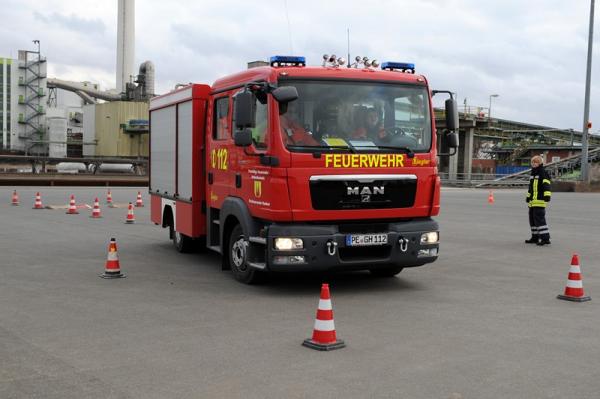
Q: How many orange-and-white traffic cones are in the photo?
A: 11